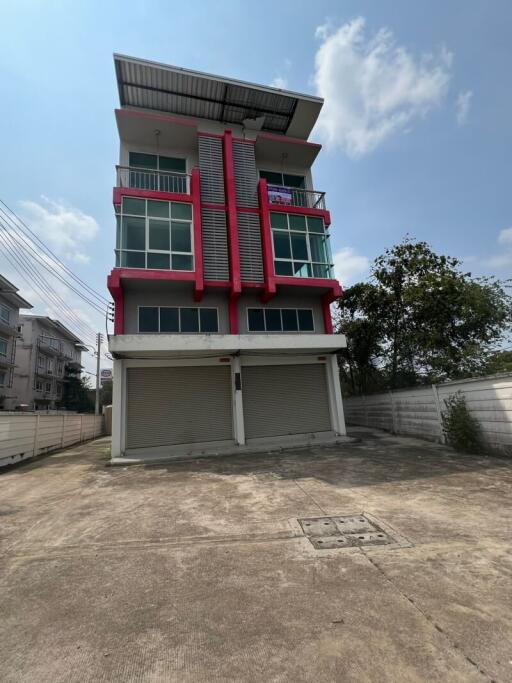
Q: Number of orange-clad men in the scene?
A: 0